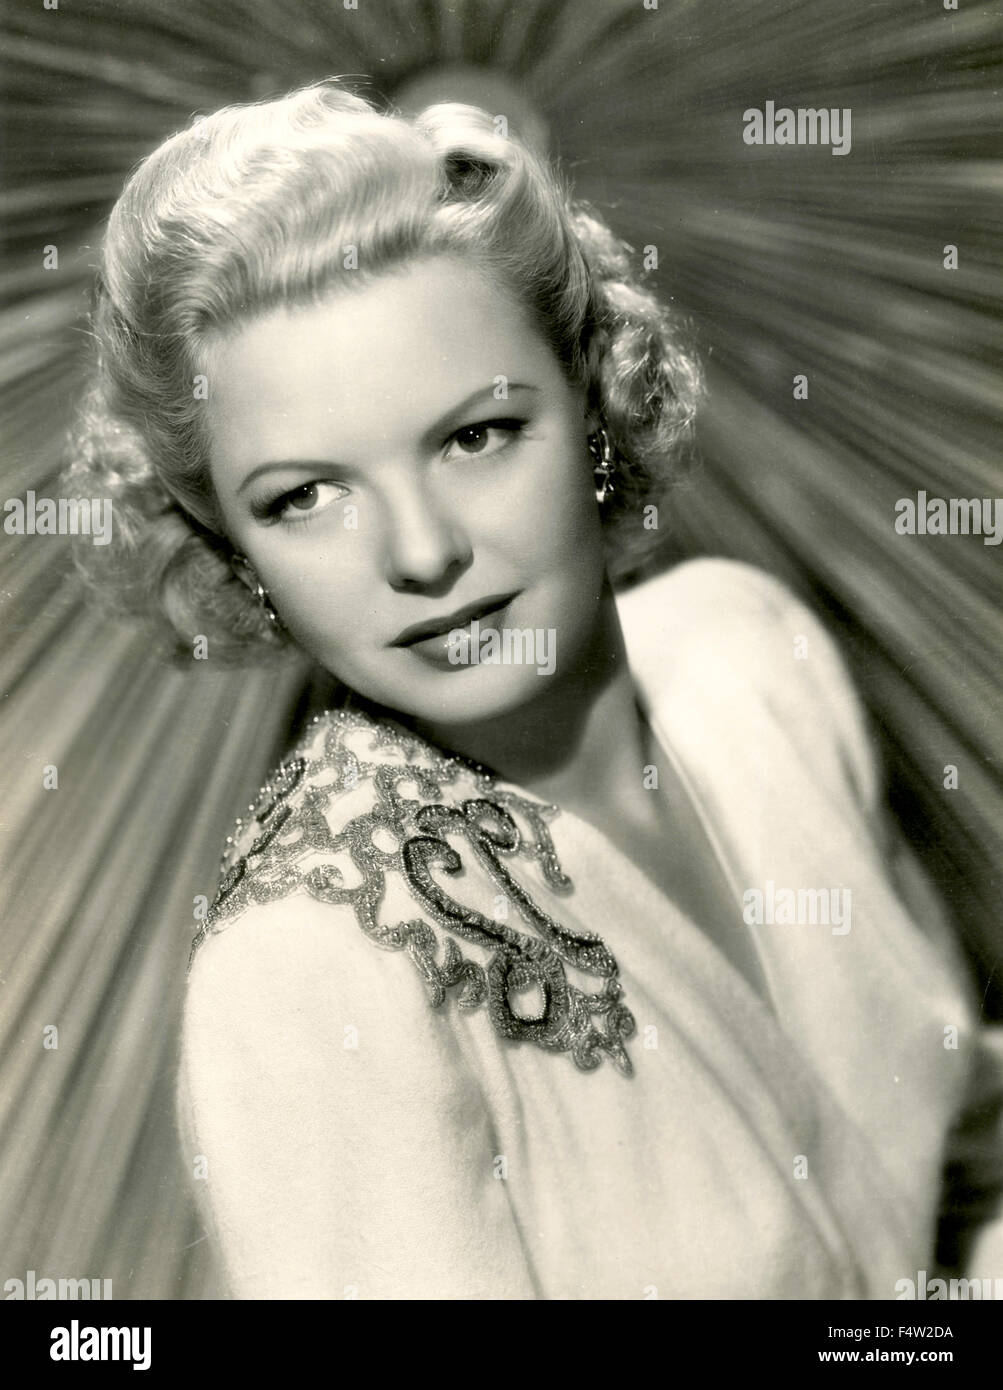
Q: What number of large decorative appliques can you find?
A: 1